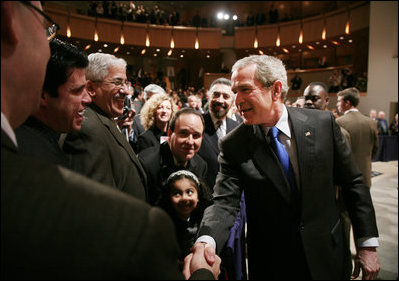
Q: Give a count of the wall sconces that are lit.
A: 11